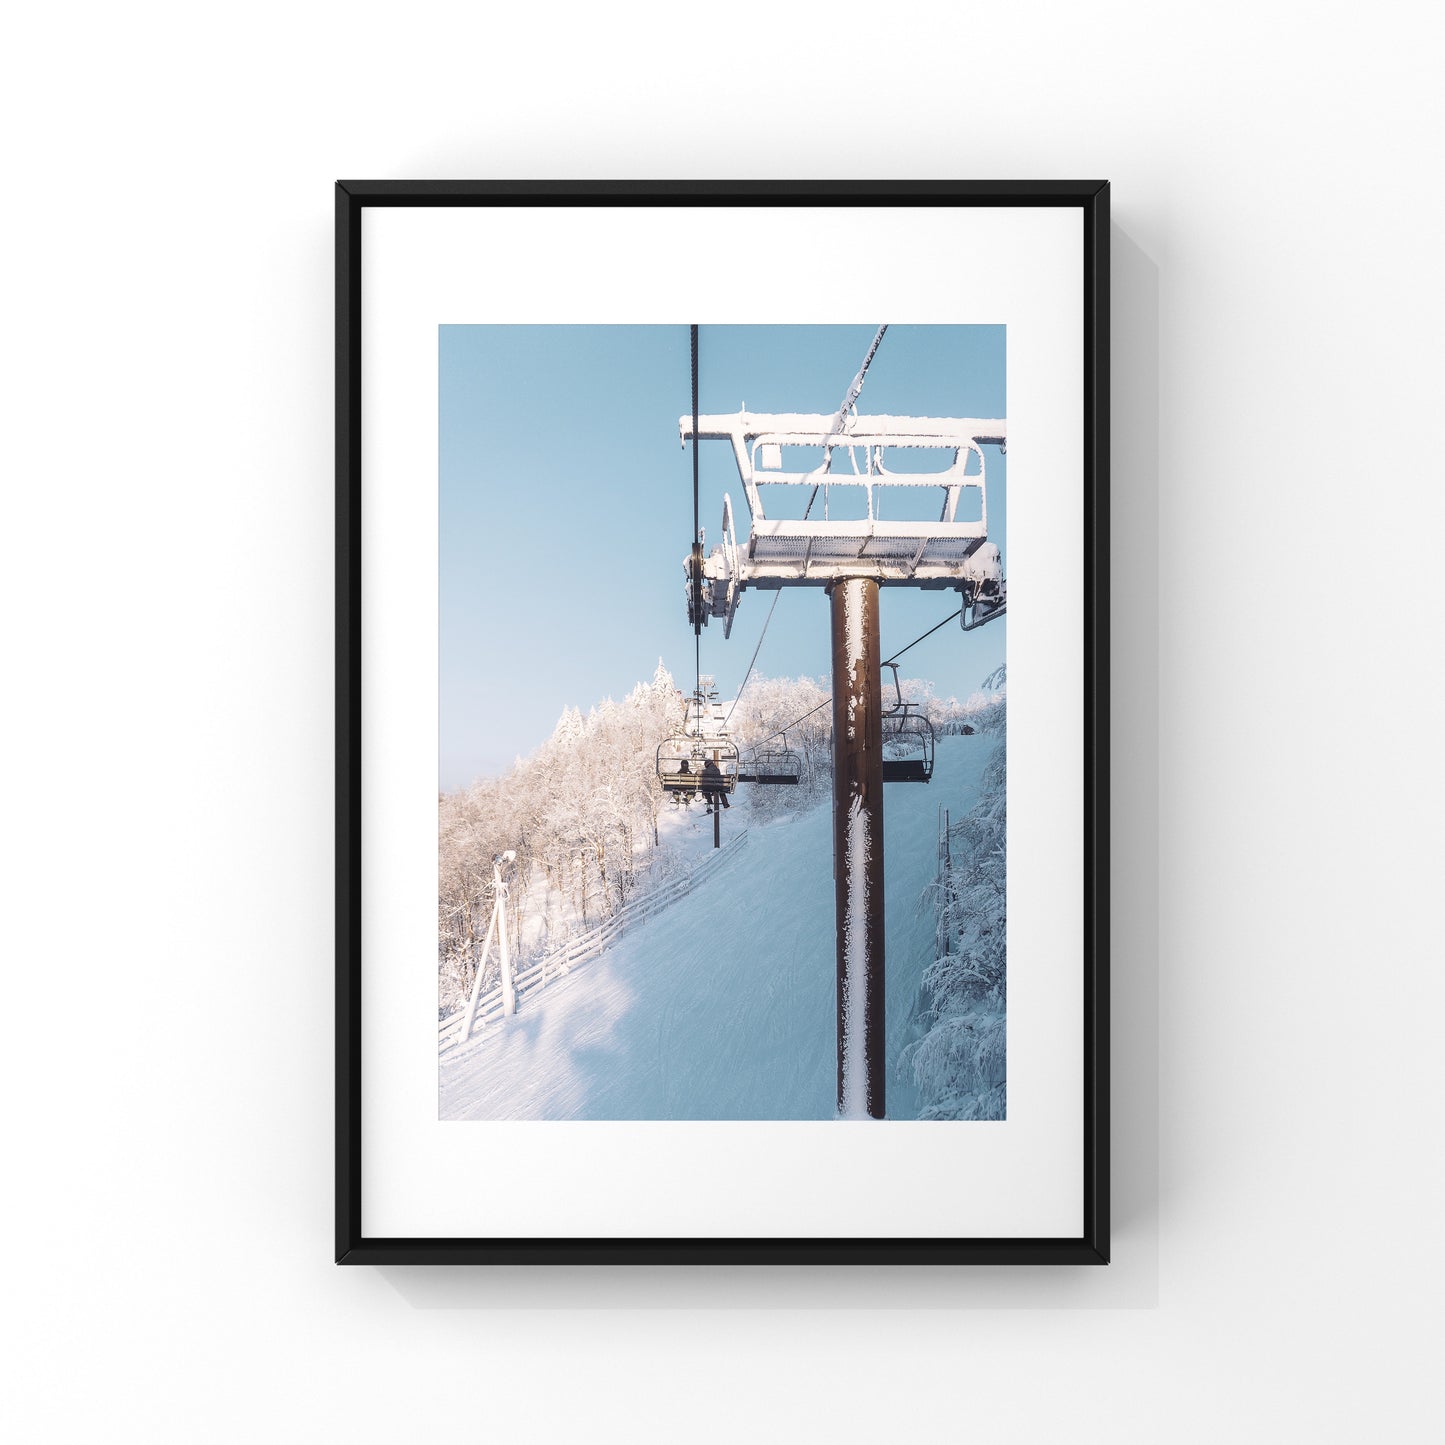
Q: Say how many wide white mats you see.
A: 1